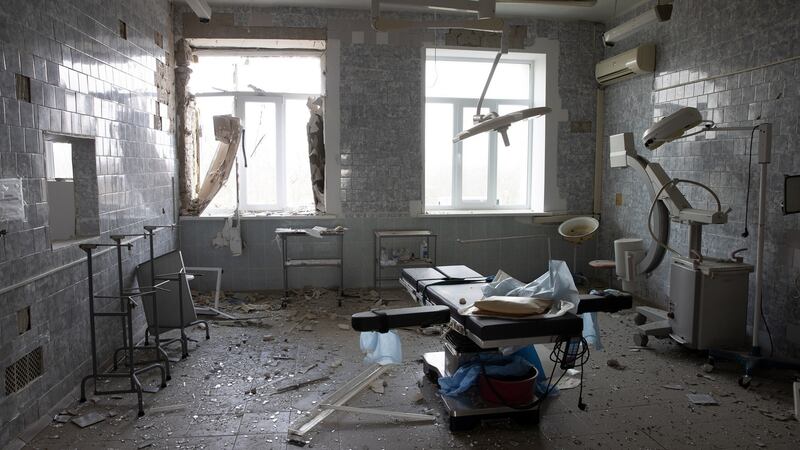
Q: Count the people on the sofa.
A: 0